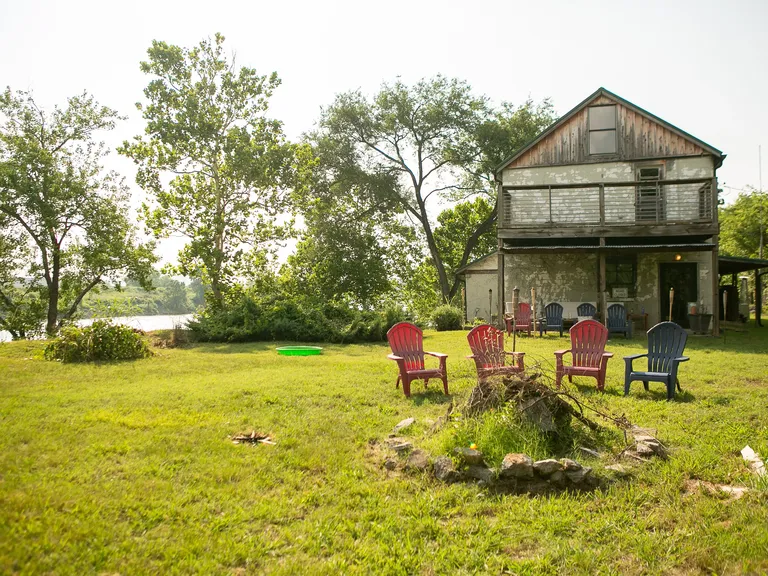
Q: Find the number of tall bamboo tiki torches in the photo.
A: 6